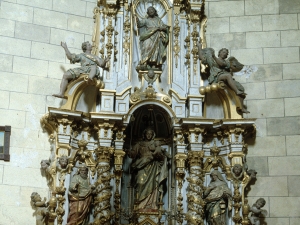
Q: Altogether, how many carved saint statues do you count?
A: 4